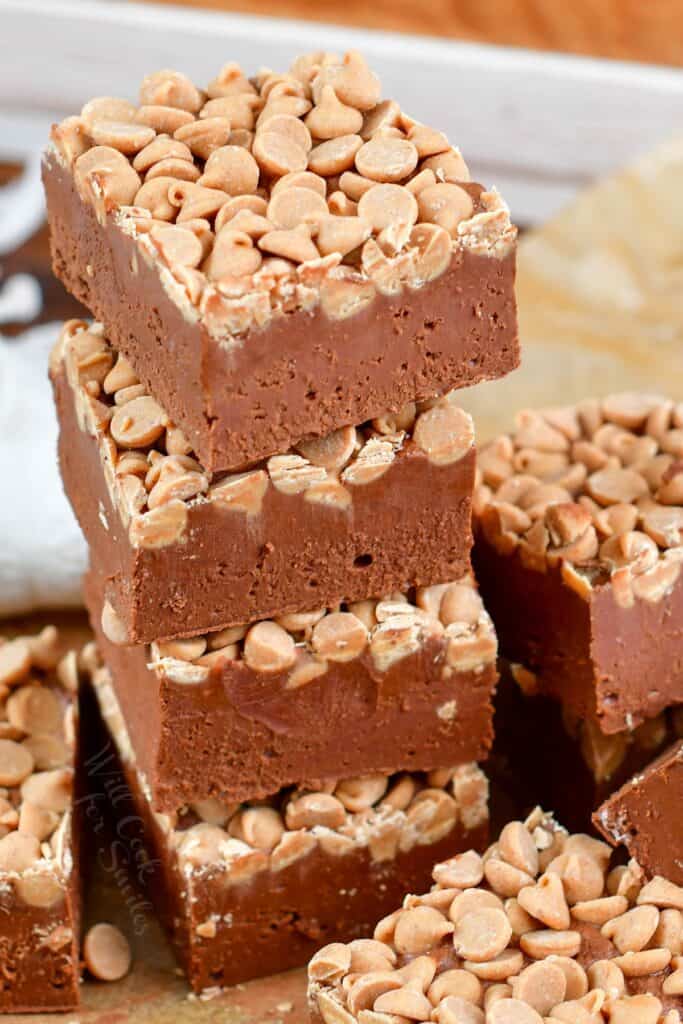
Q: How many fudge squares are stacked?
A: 4